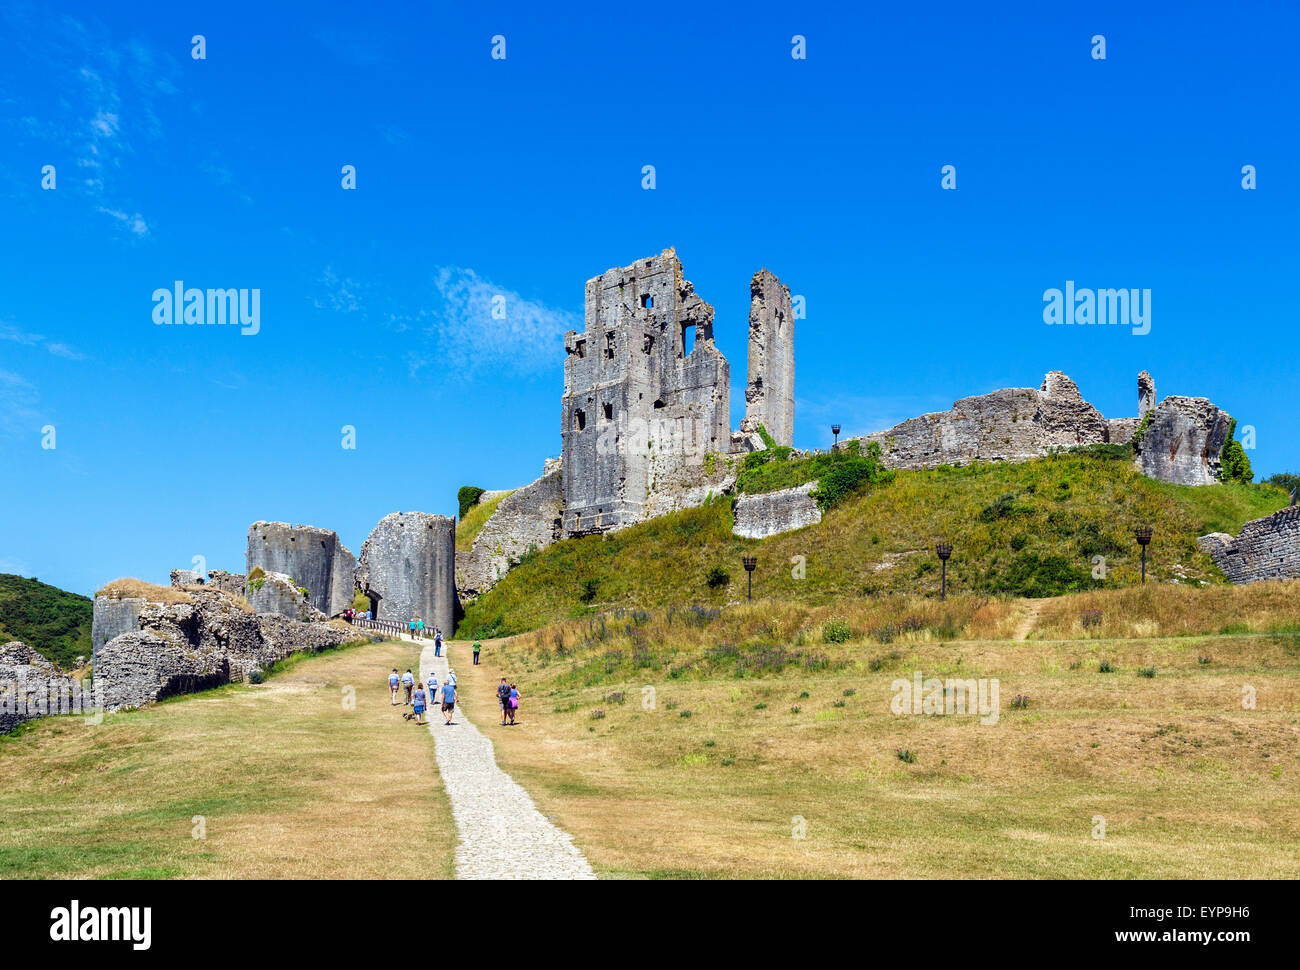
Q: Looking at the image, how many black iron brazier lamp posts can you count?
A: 4